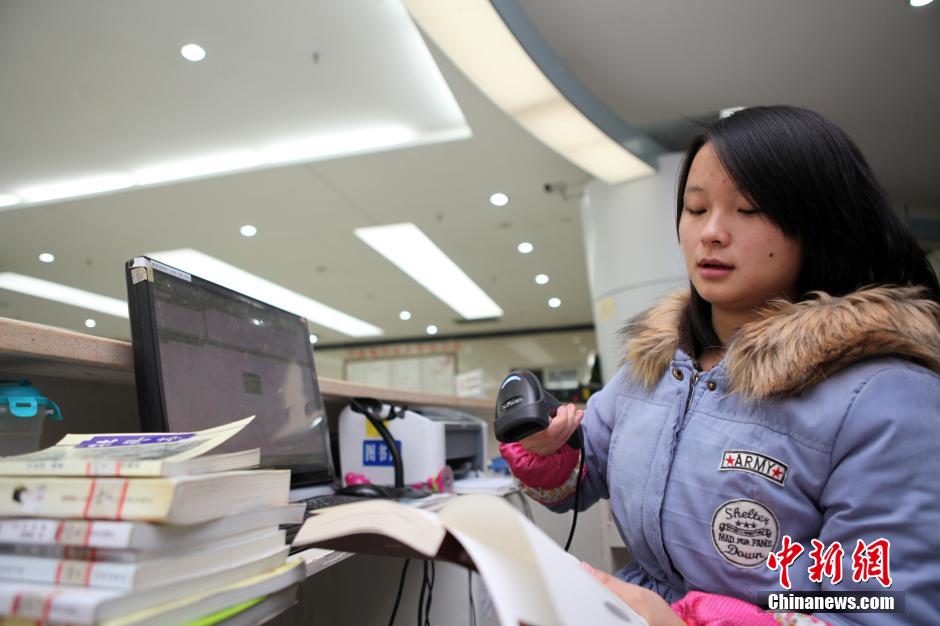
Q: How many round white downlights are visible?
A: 12